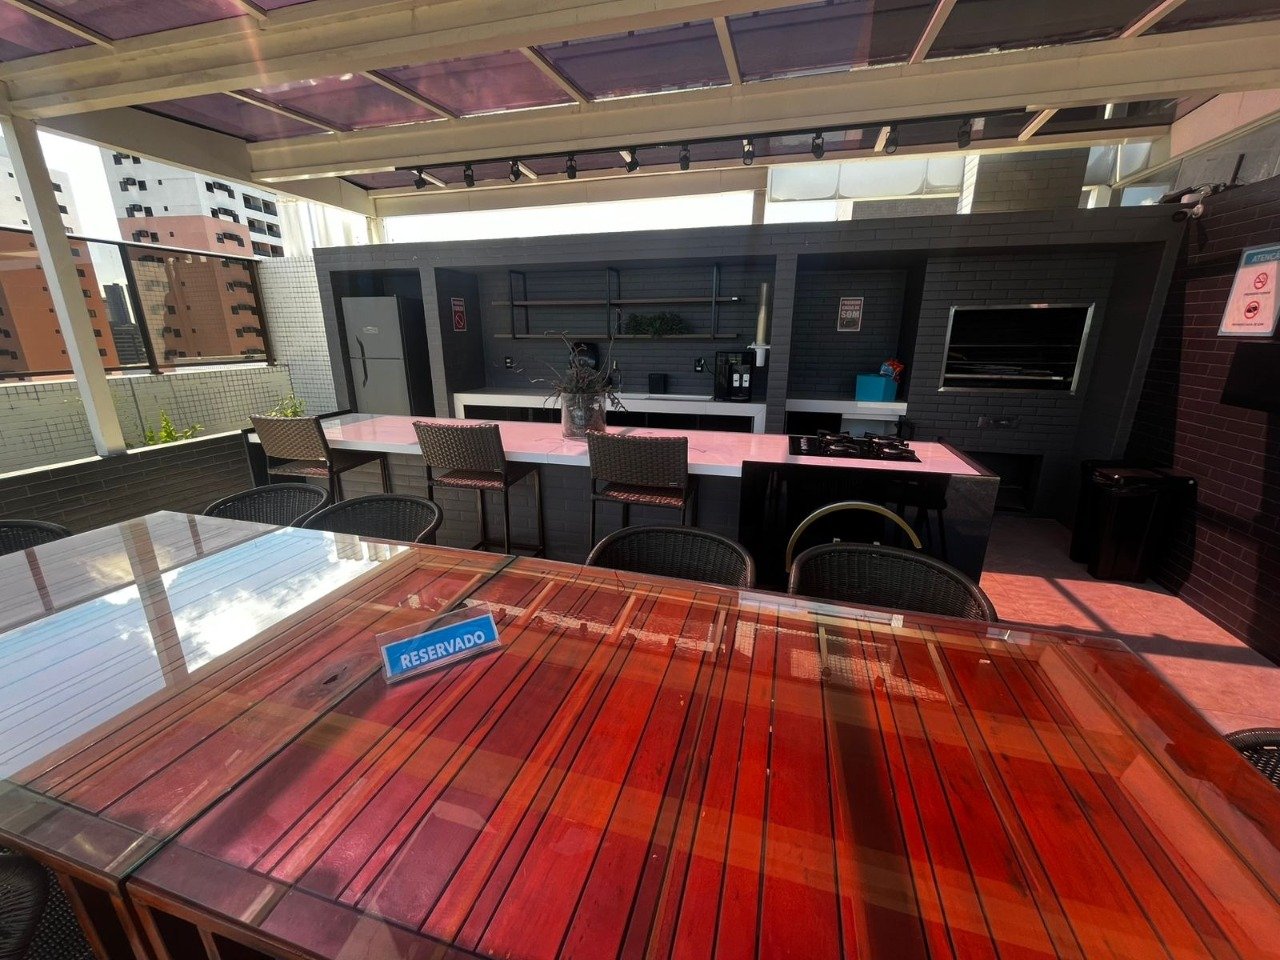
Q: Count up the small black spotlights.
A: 10